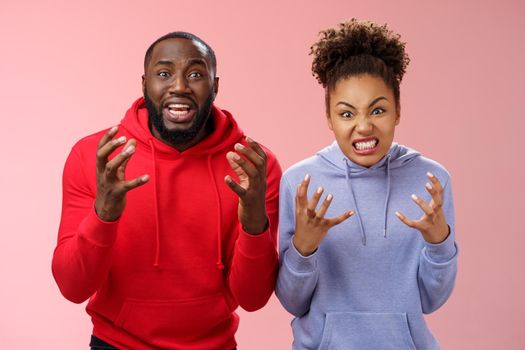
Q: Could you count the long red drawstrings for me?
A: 2